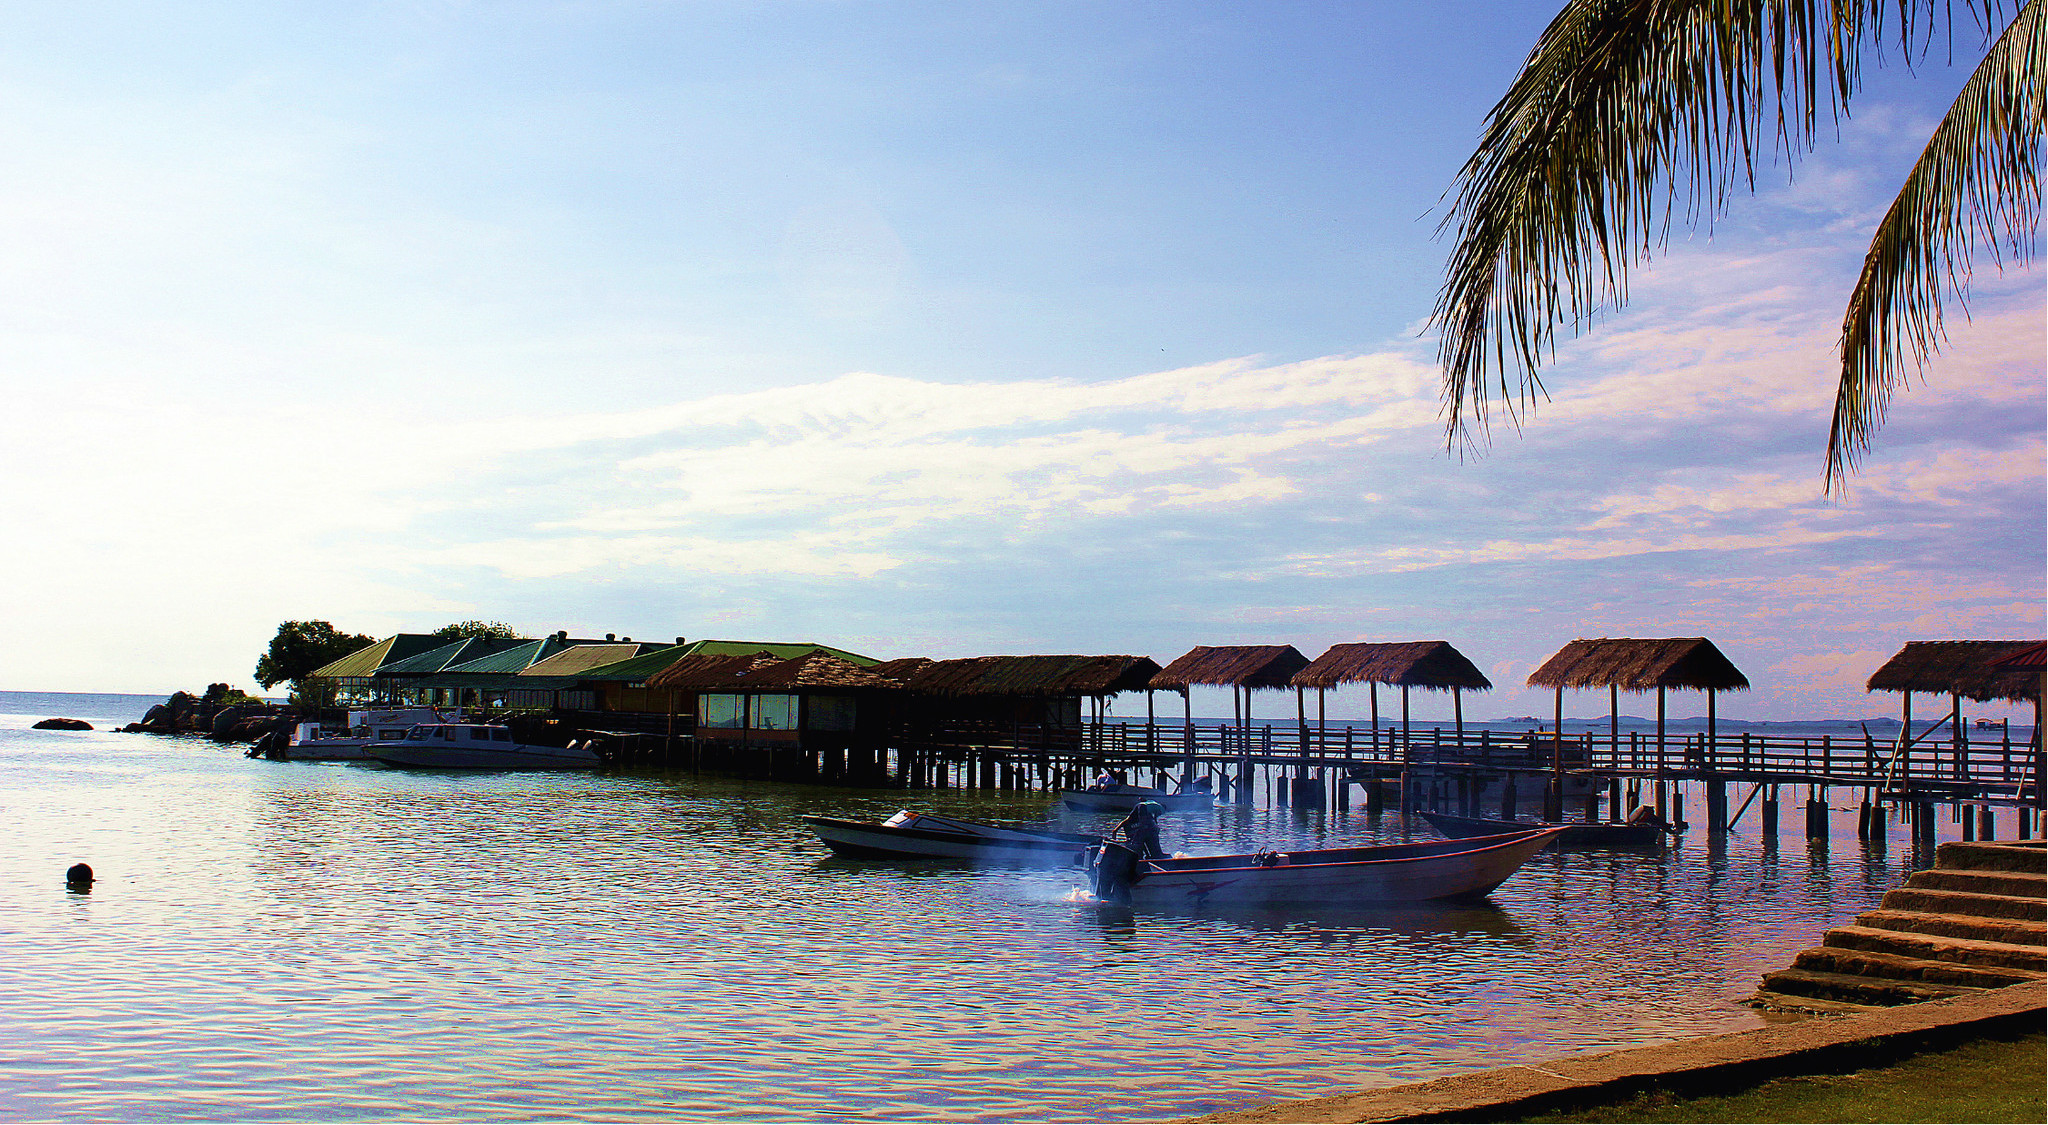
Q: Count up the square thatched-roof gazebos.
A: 4